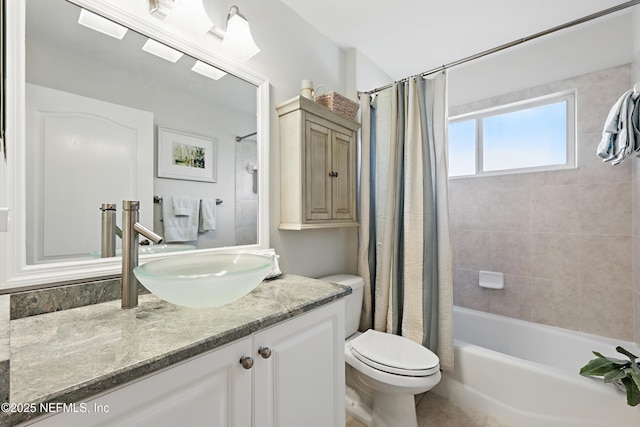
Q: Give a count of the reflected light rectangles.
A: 3